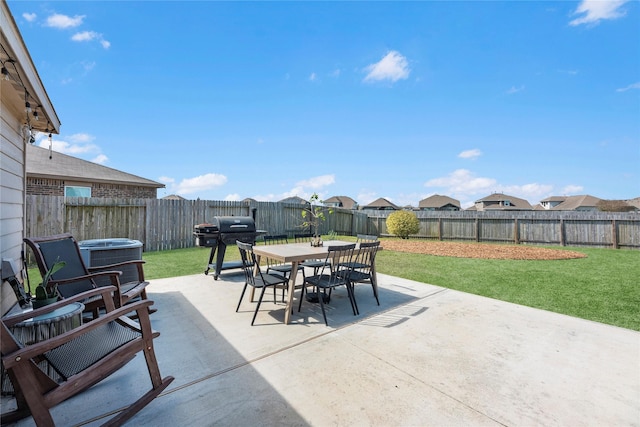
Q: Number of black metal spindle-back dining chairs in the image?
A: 6